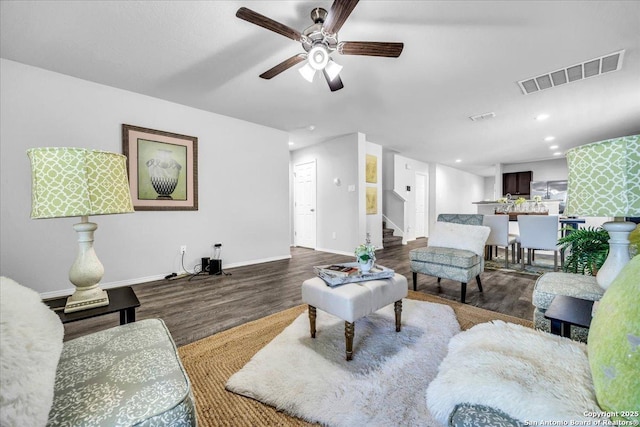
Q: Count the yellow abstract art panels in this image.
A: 2